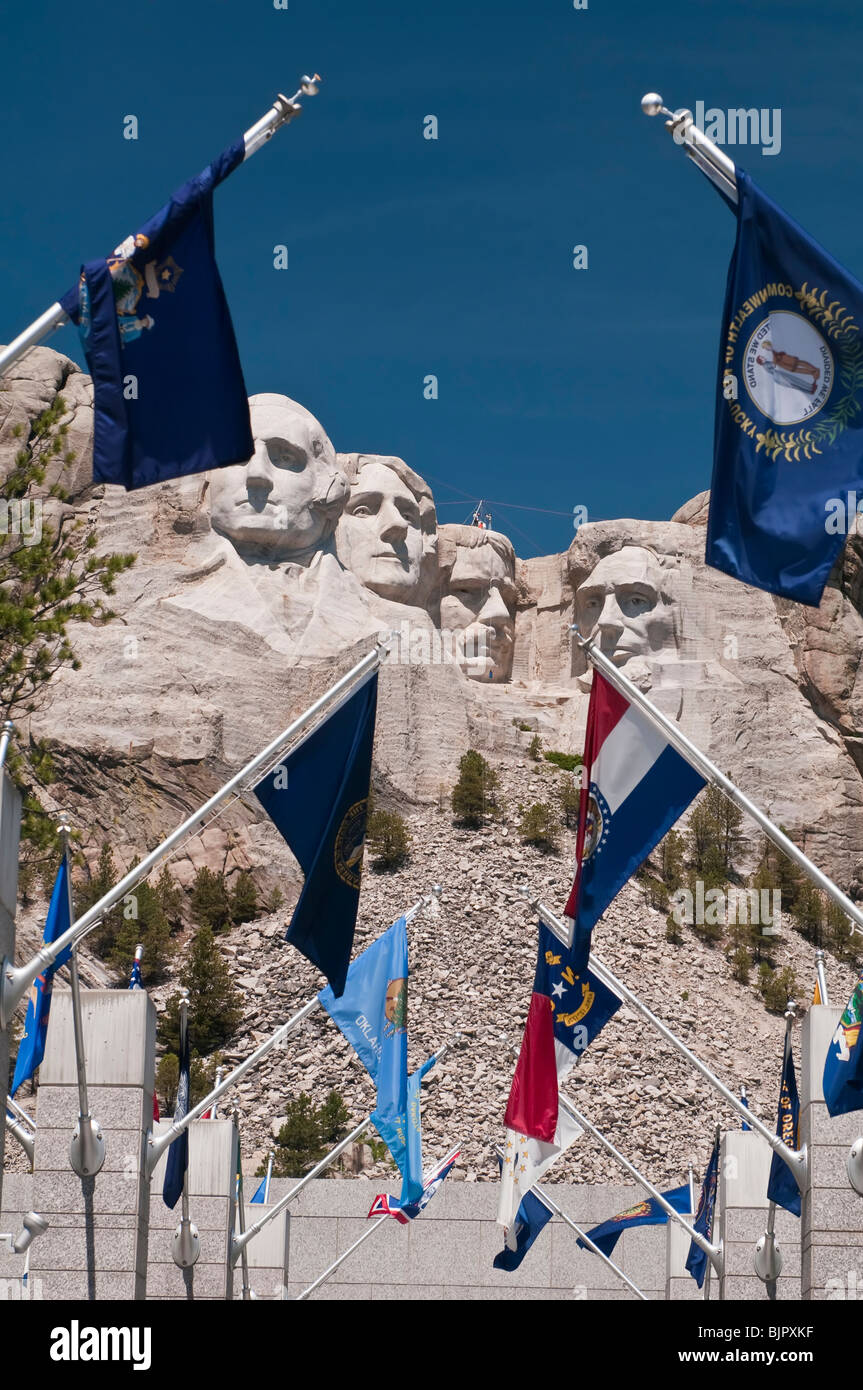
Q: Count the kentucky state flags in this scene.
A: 1